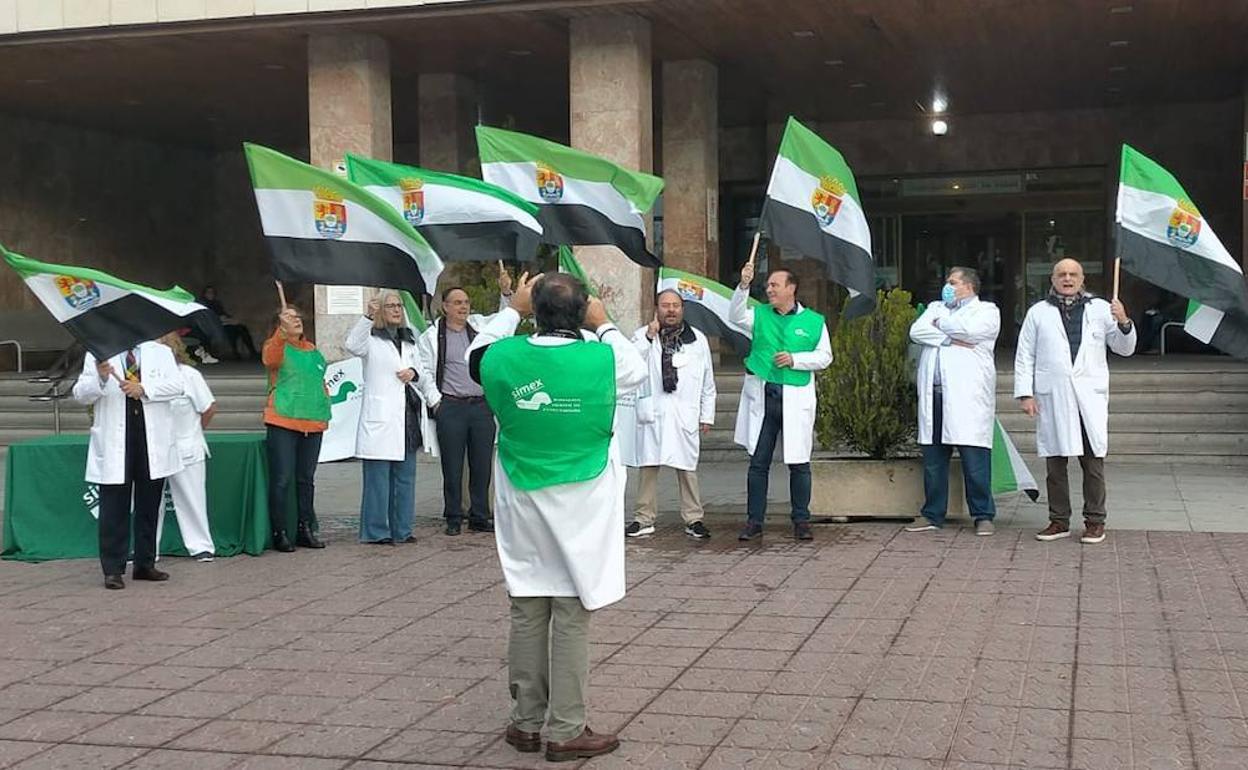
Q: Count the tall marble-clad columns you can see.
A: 4